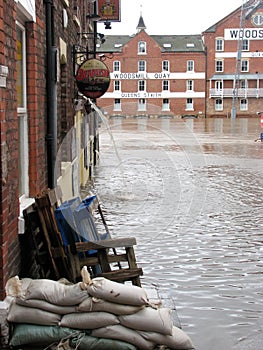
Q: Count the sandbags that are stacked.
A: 11